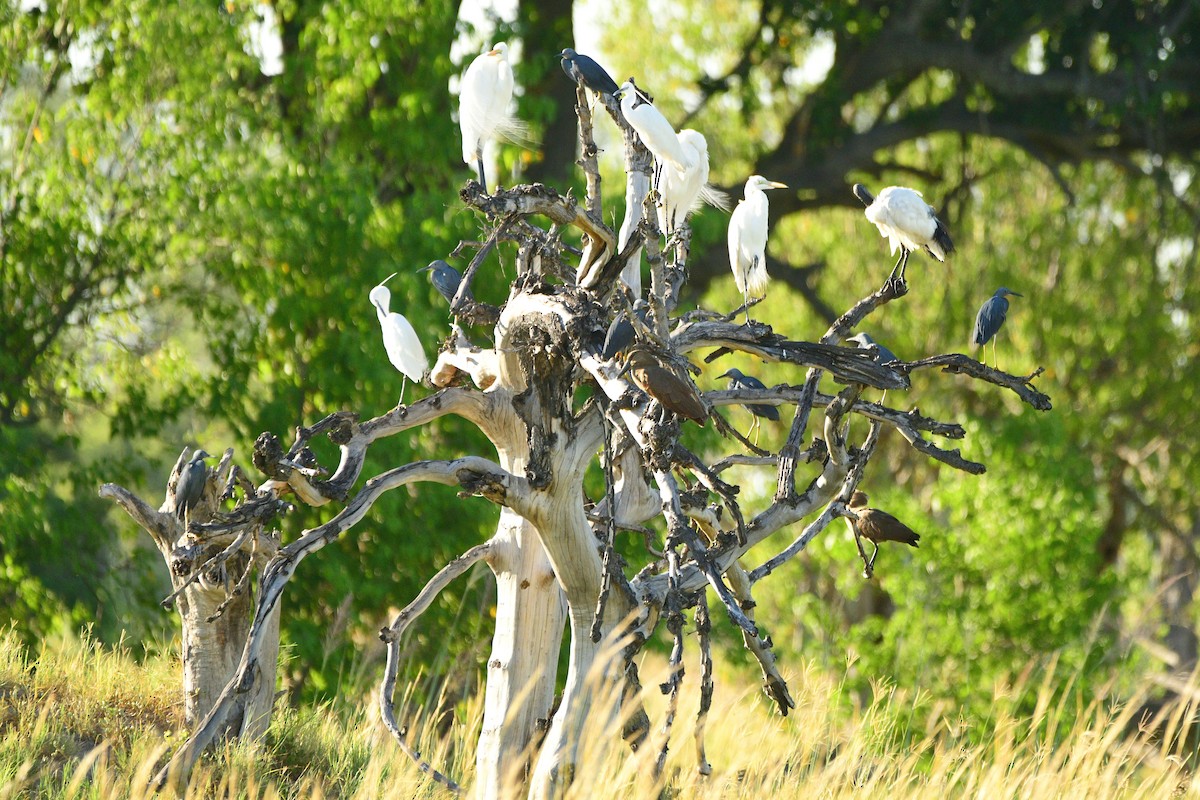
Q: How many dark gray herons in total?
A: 7